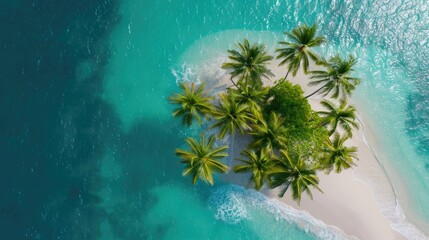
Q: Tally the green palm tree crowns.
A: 12